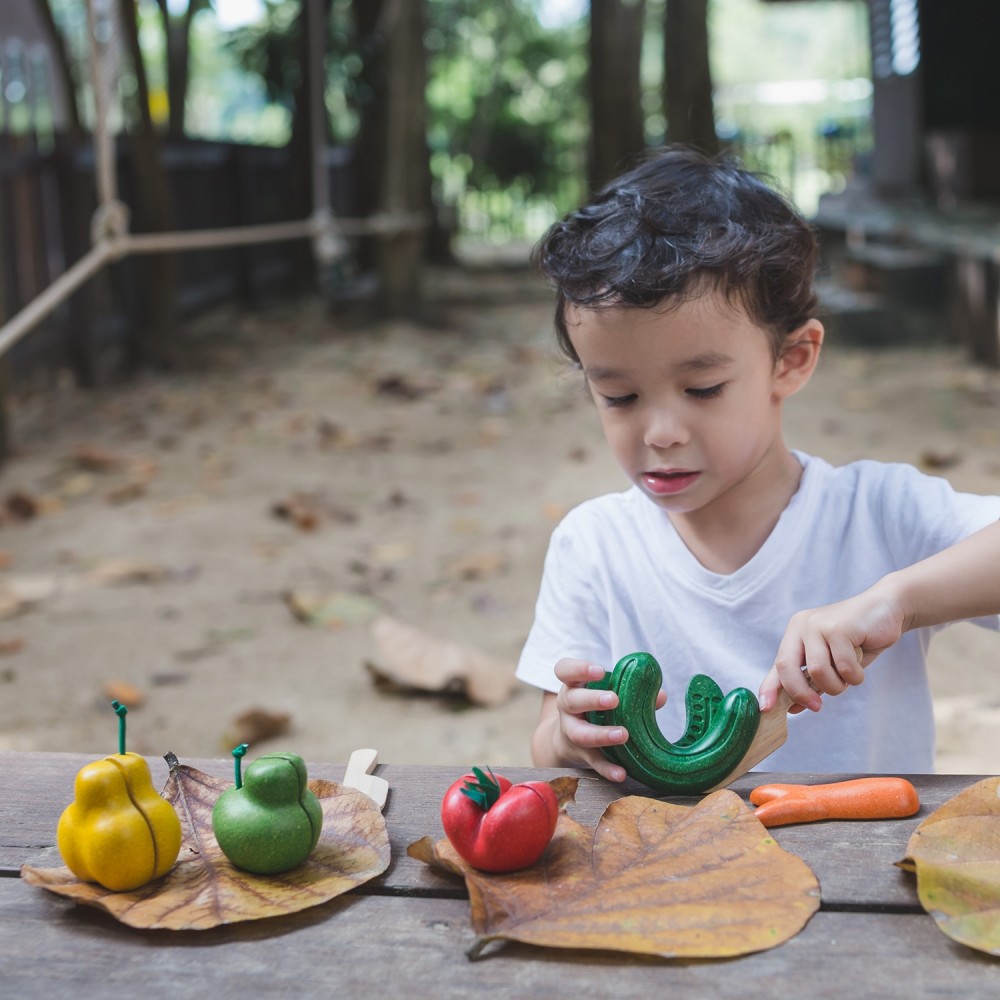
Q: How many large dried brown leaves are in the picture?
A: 3